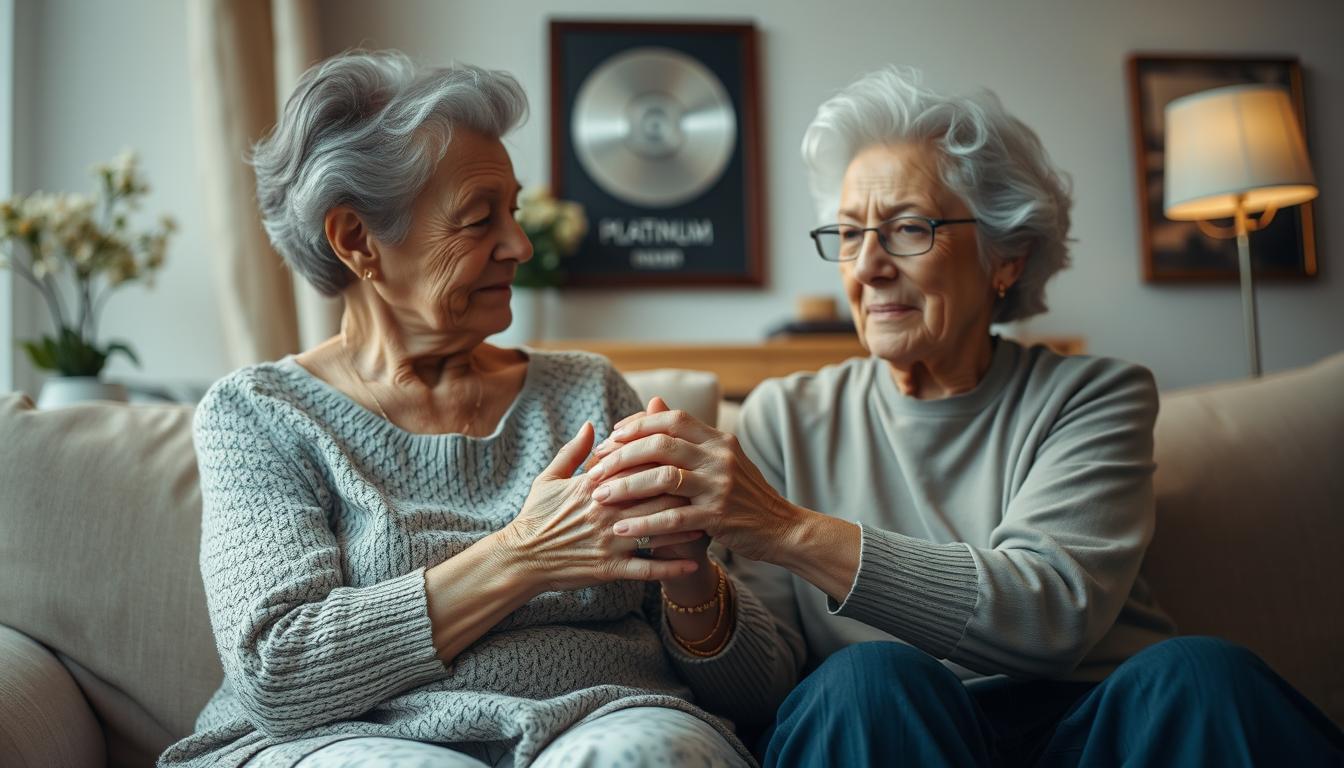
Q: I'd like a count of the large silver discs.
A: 1